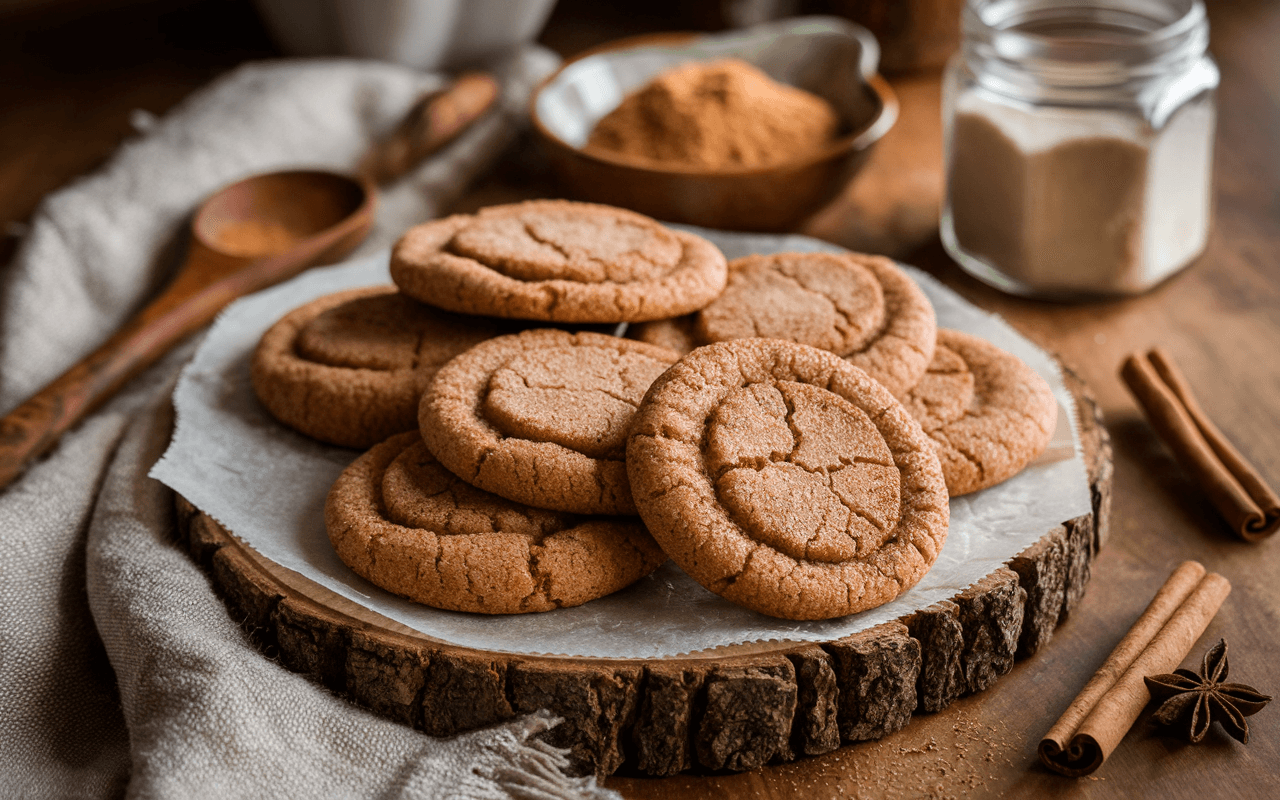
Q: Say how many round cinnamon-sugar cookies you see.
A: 7